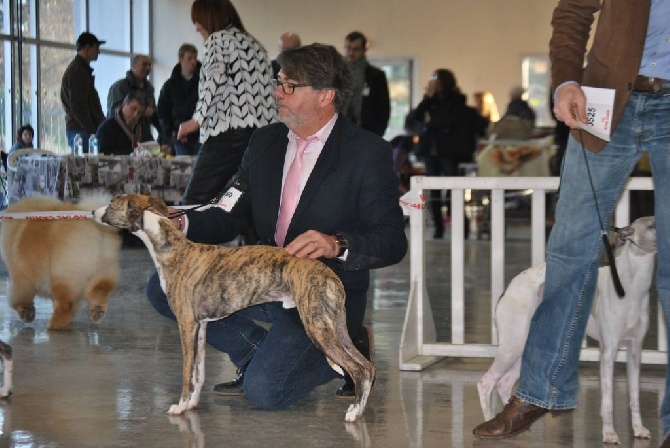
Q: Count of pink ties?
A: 1